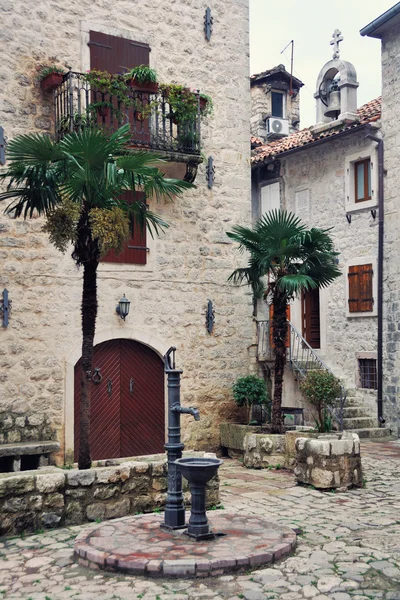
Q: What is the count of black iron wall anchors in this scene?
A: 5